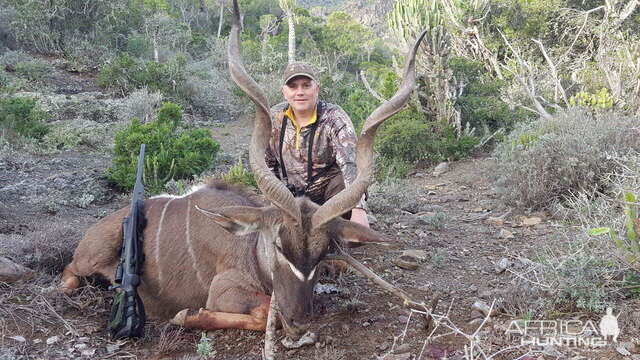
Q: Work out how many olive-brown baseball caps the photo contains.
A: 1